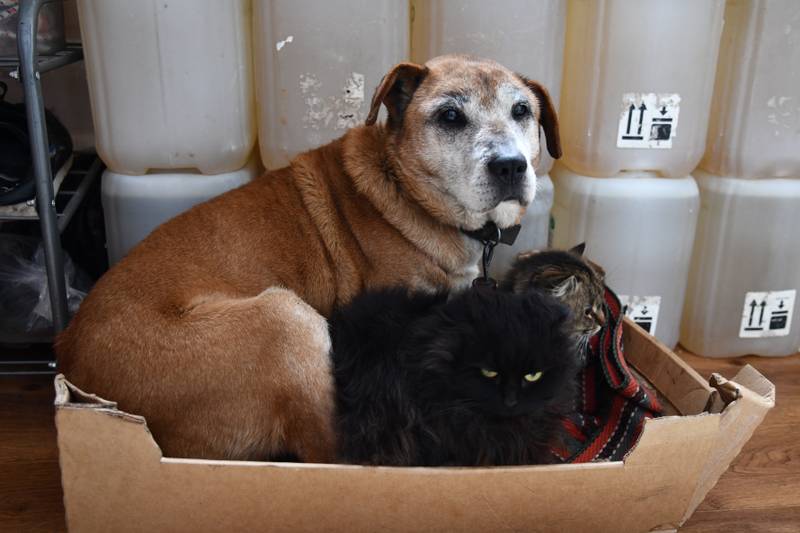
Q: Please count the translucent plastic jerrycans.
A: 9